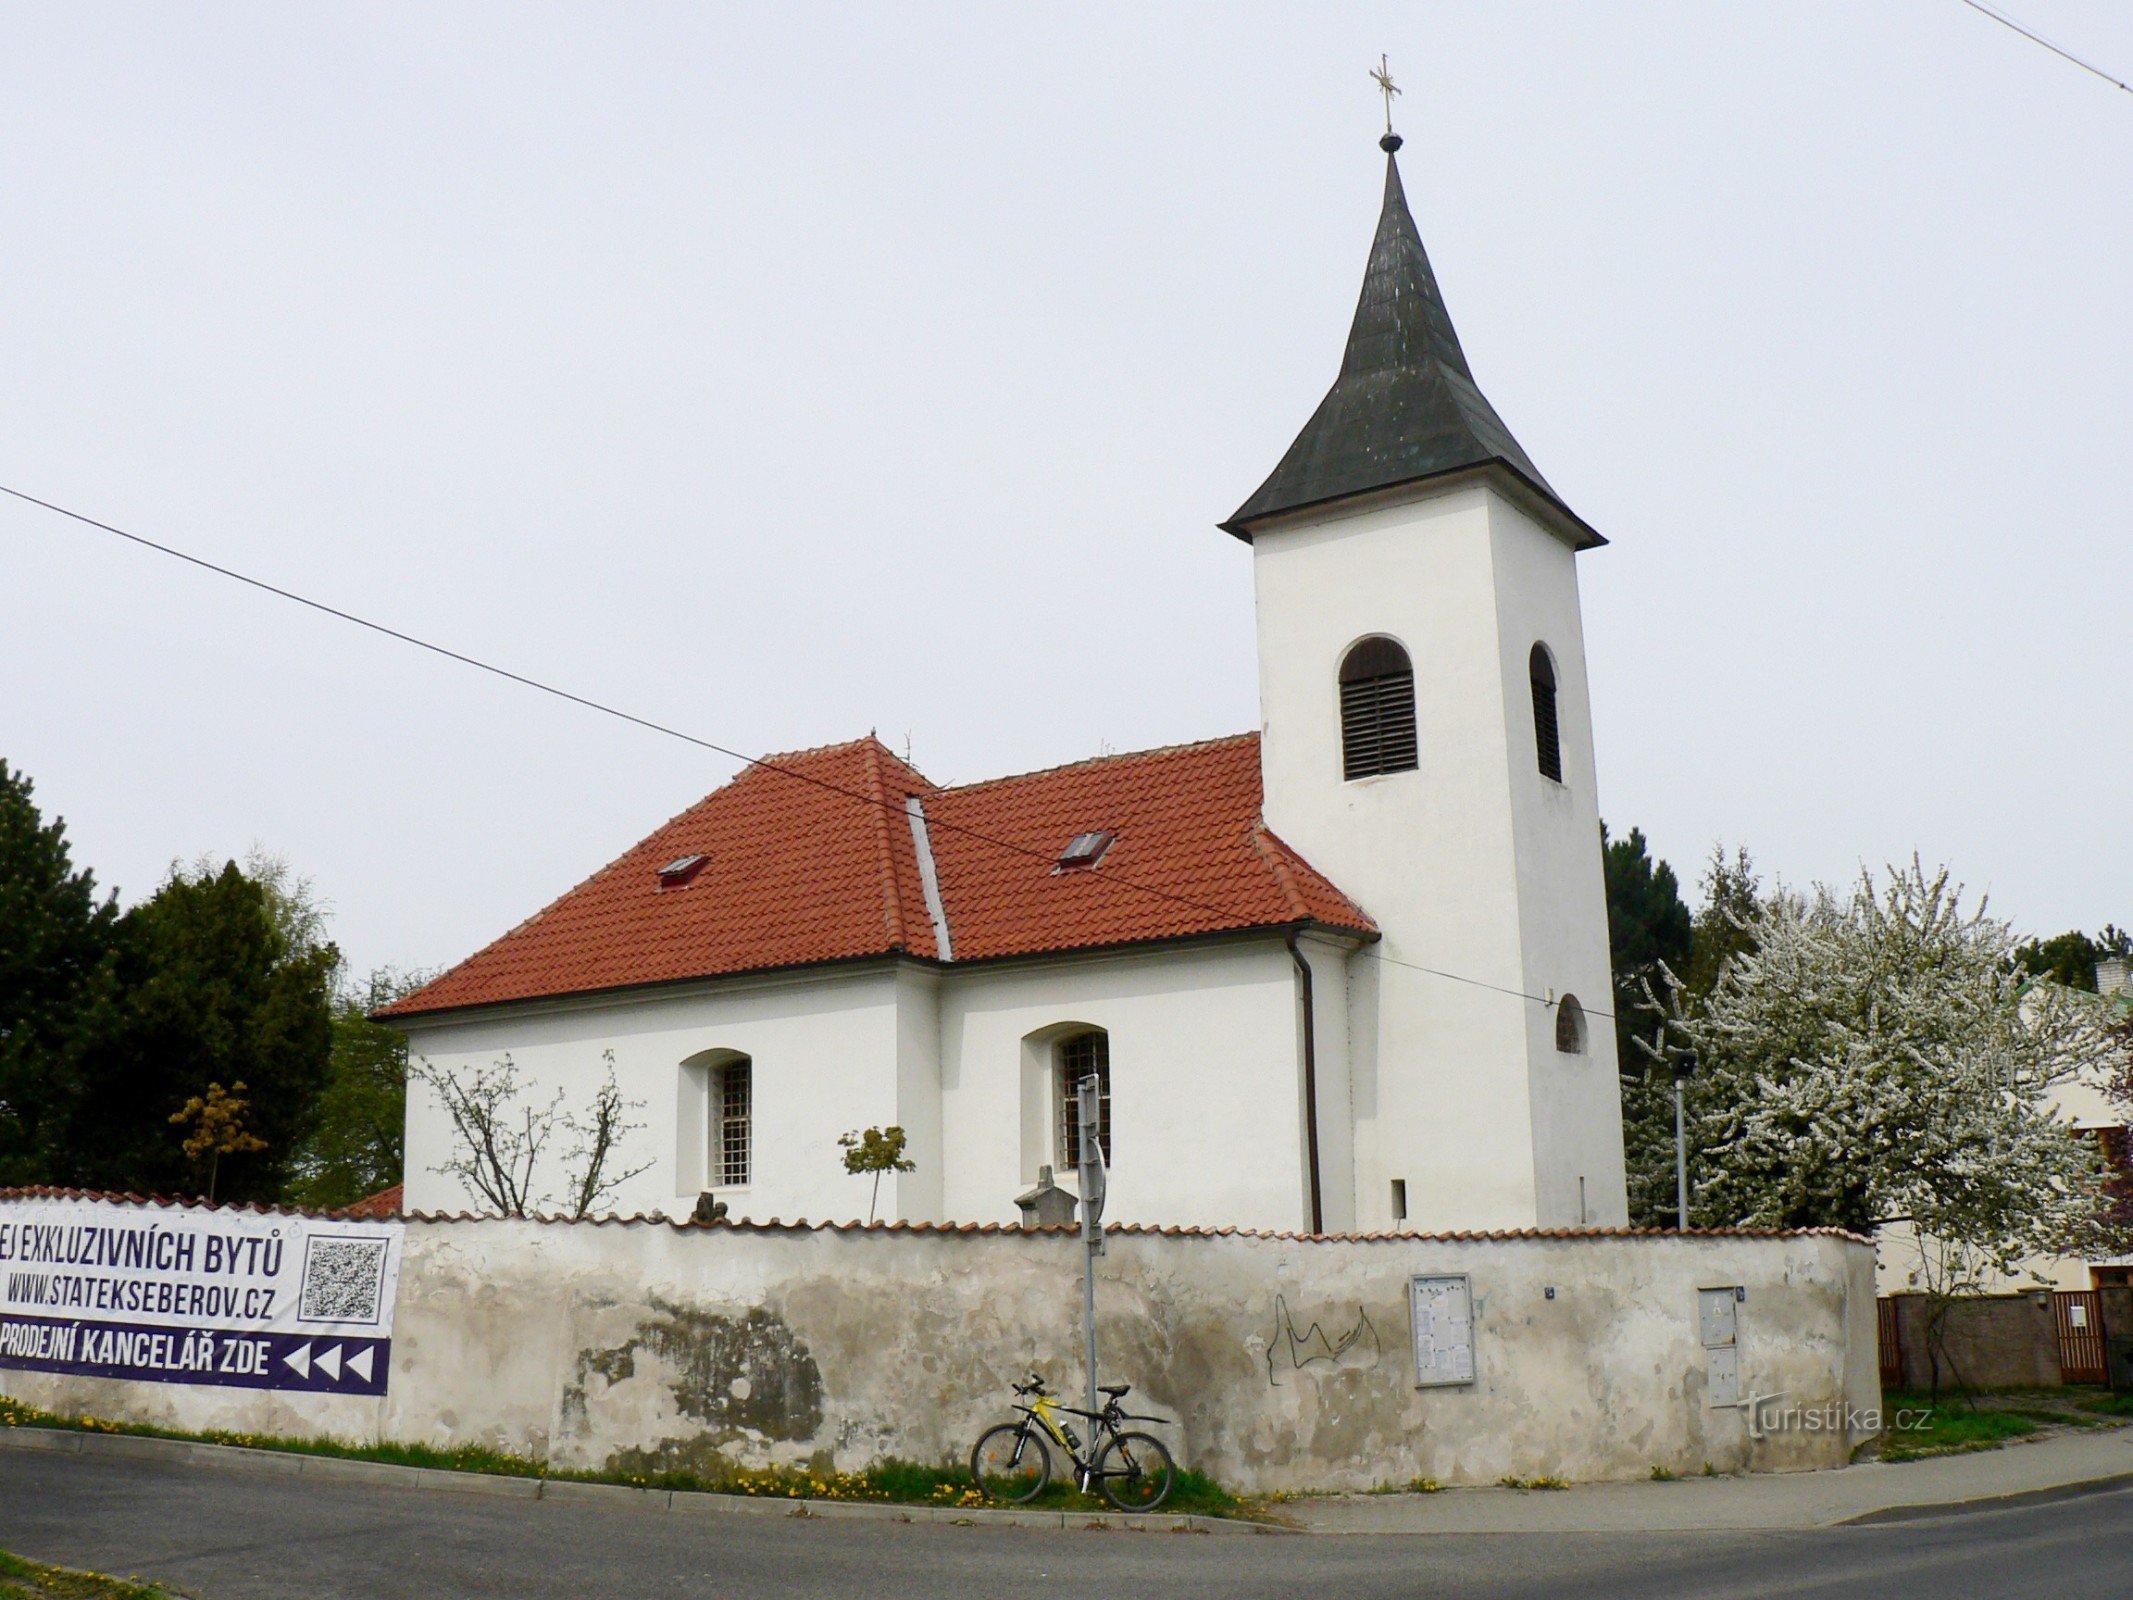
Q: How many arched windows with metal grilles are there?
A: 2